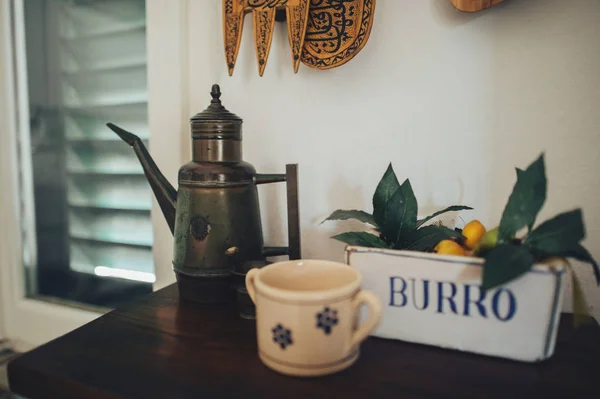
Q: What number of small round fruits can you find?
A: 3